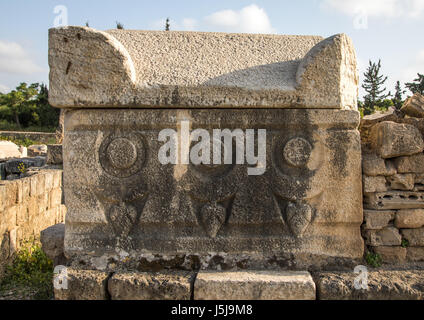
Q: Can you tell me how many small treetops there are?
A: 3